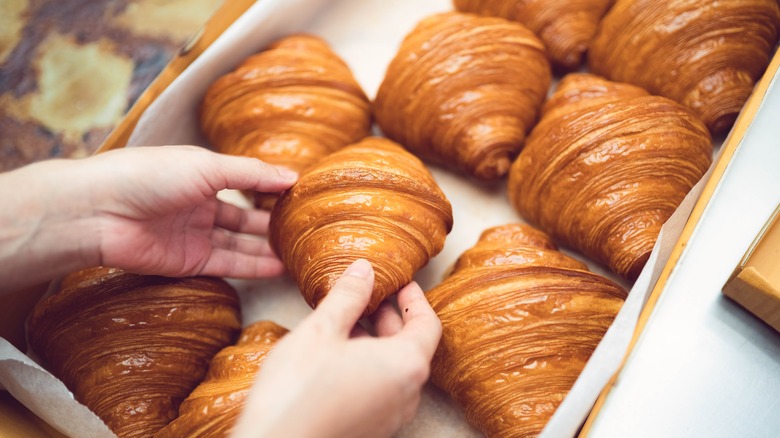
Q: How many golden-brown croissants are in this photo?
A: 9